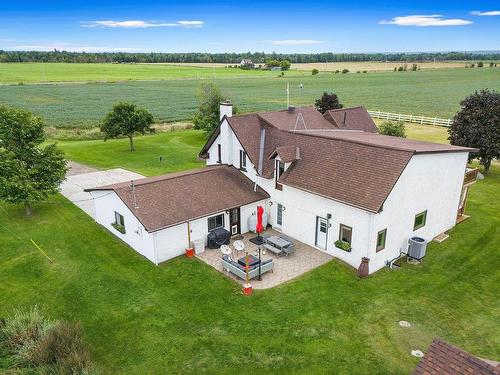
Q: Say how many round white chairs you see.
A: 2